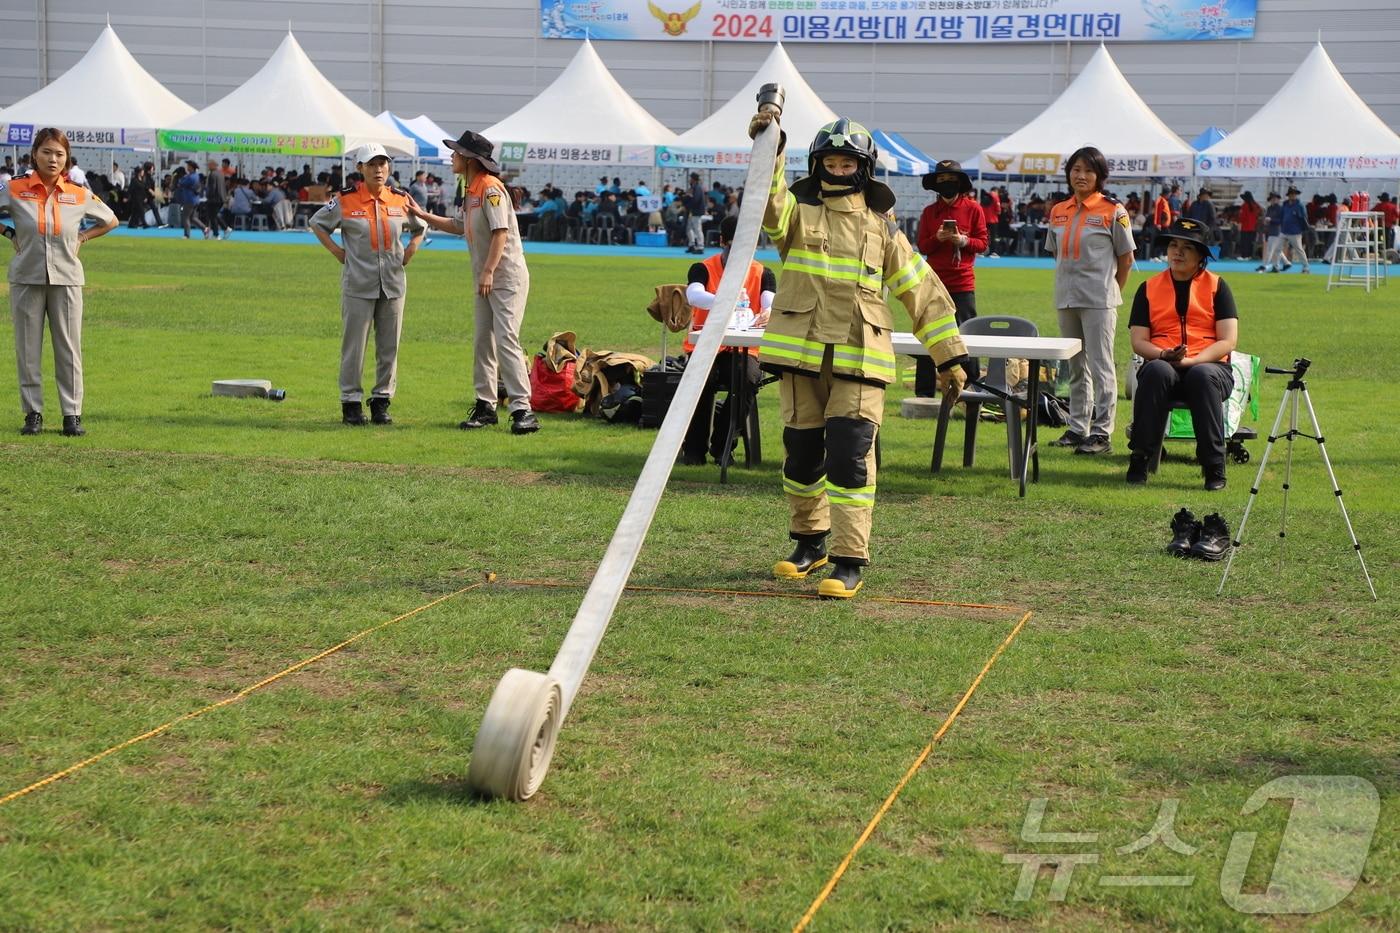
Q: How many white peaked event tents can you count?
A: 6